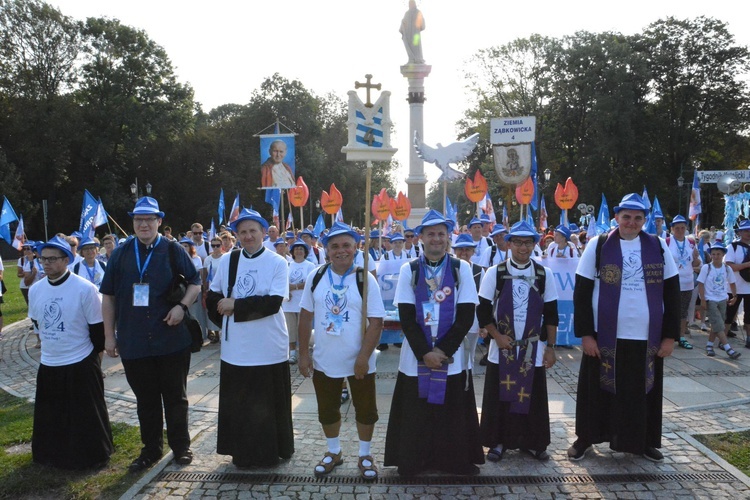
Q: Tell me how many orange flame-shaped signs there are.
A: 7